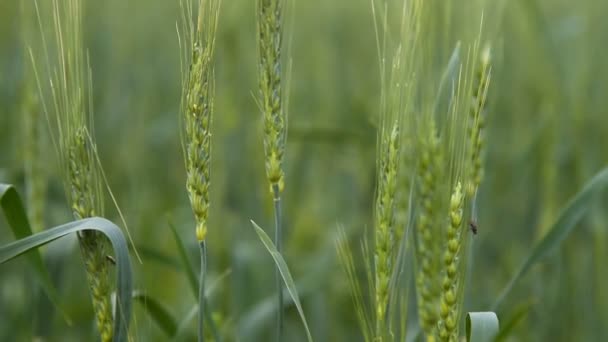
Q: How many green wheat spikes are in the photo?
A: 7